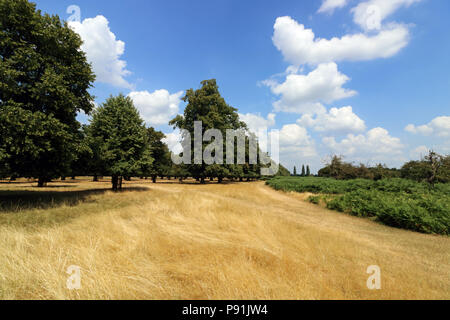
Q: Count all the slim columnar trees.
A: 3